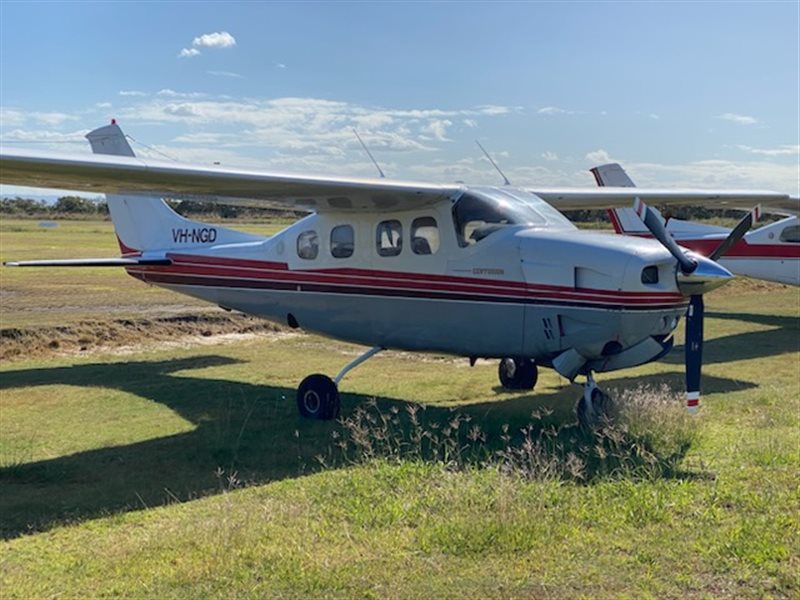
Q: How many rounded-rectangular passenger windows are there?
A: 4